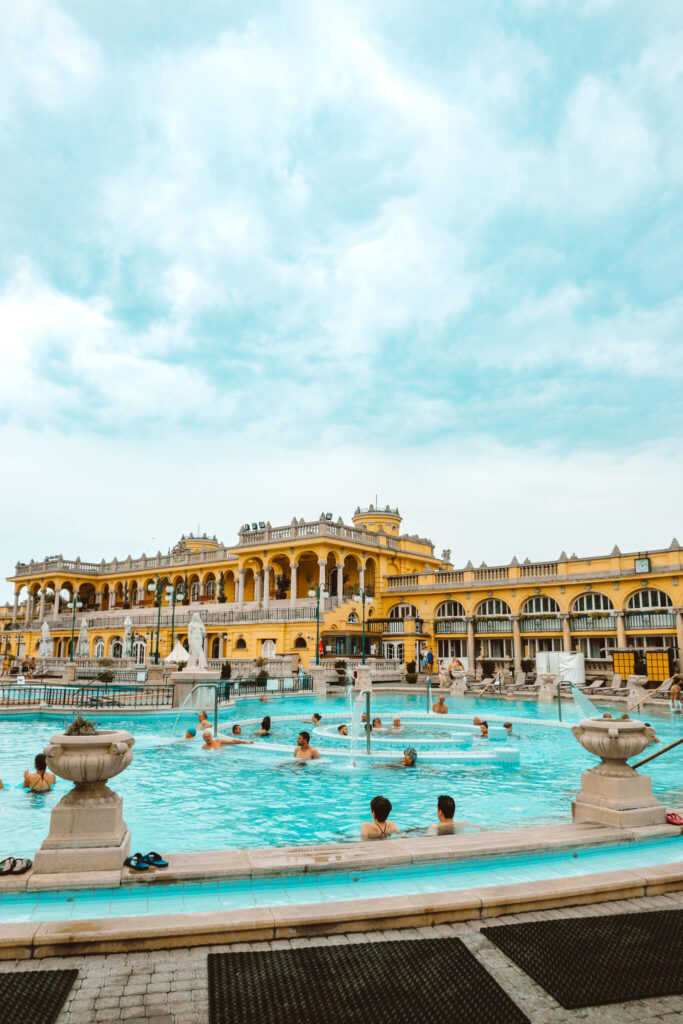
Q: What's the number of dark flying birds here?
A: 0